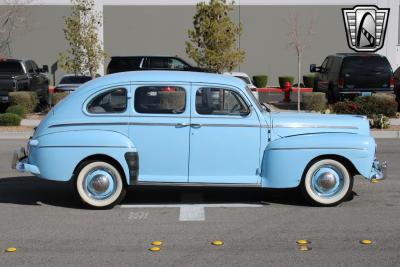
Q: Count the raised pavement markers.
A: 7